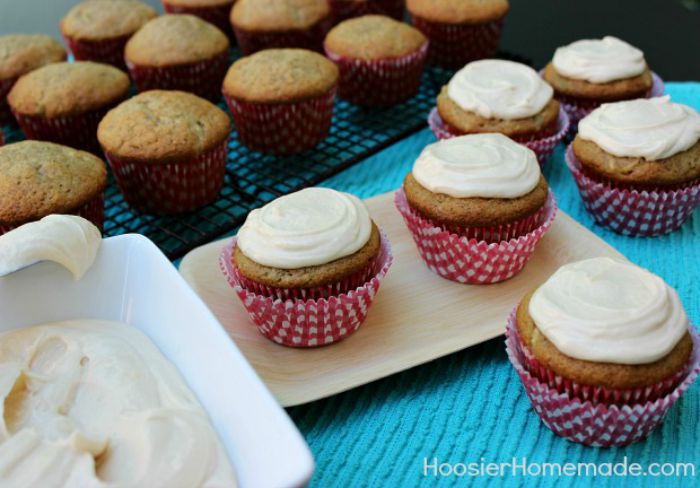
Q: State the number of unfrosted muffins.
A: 12